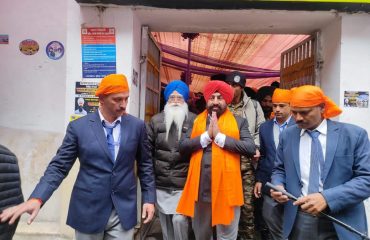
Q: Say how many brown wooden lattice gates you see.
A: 2